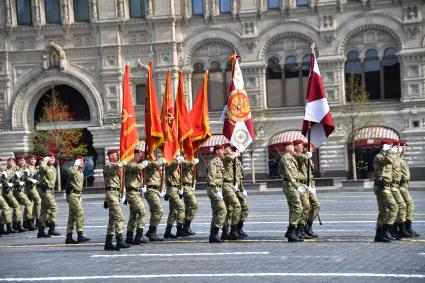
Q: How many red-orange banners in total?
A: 5